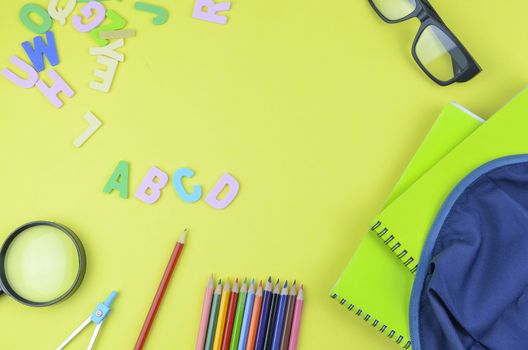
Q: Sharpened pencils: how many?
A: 13